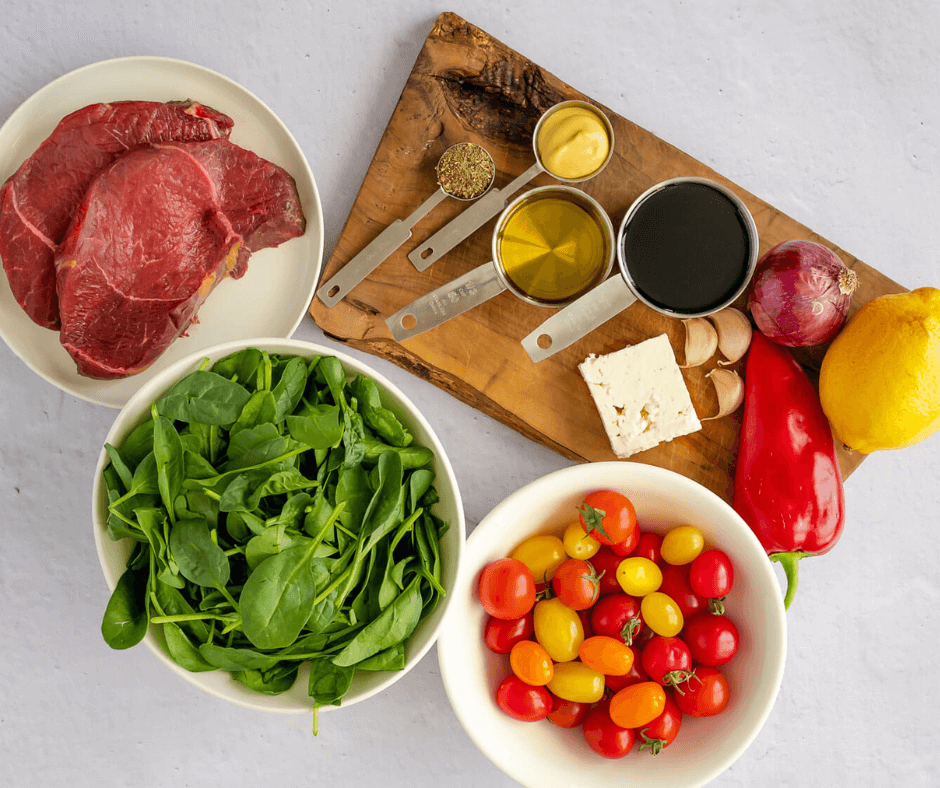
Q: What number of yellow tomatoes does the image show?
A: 7